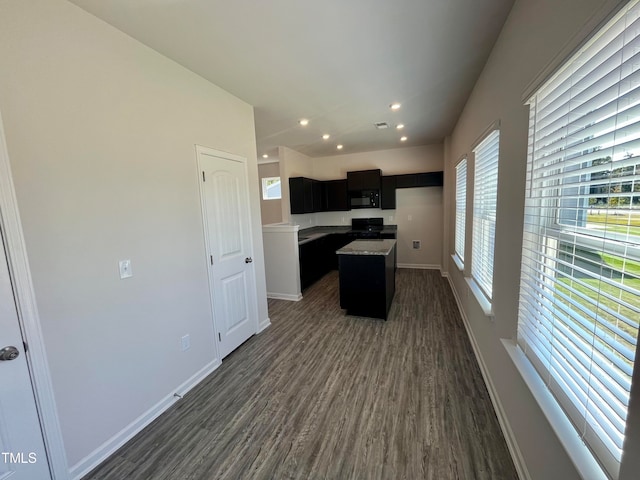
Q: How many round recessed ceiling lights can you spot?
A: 7